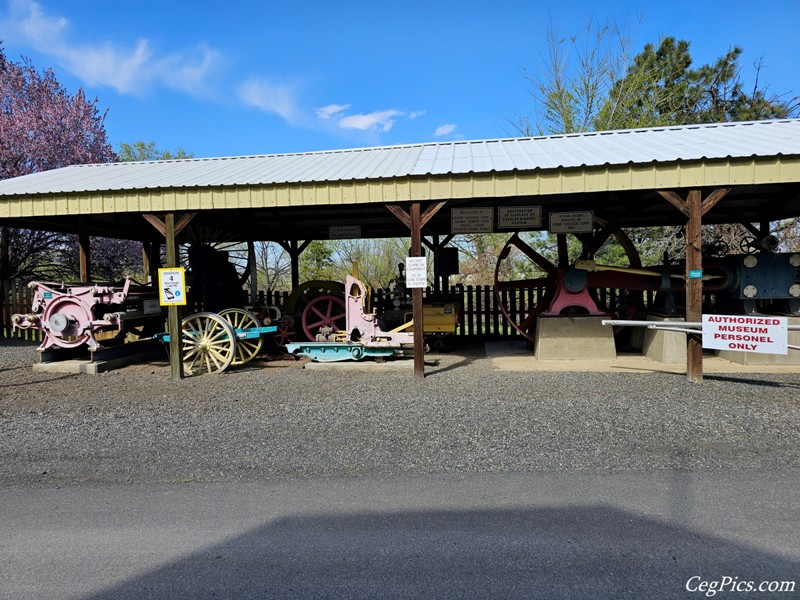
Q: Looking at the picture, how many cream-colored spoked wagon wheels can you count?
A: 2